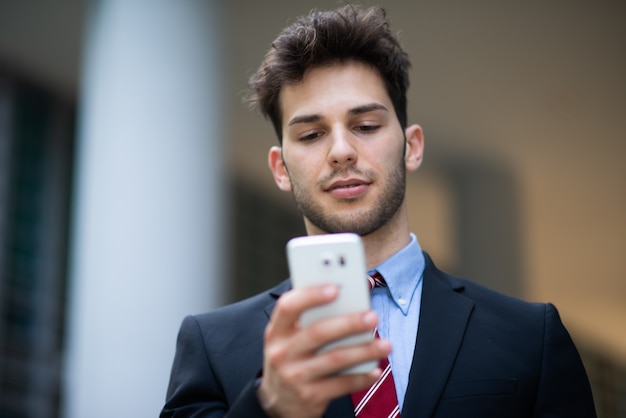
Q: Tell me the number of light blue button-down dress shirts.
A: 1